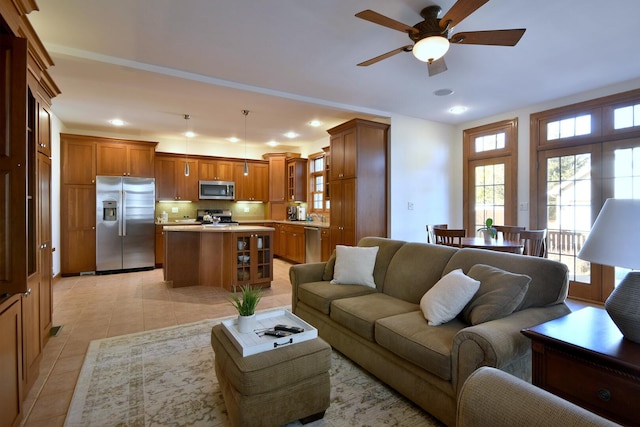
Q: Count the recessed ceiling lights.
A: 7